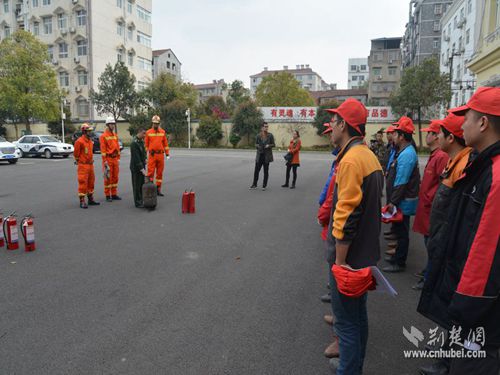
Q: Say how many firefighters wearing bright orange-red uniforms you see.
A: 3